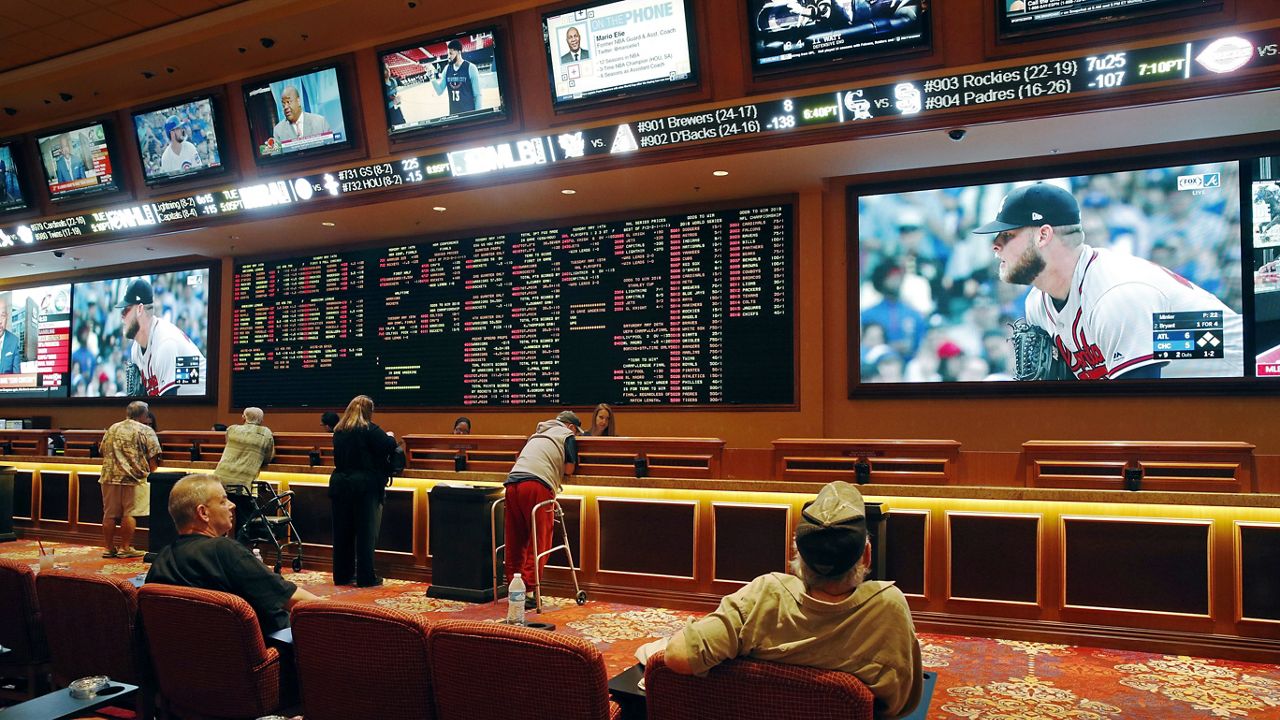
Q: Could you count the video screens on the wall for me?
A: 12